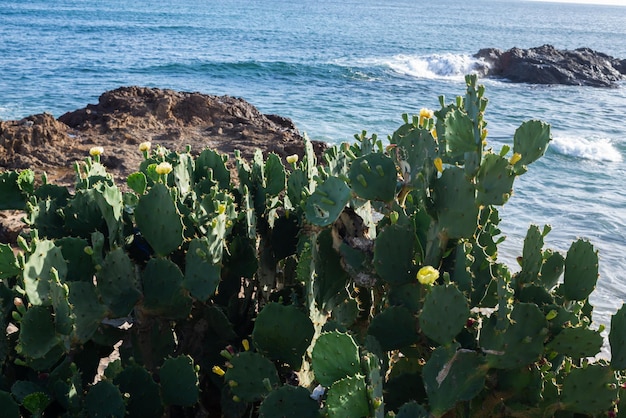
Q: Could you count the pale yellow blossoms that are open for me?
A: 6